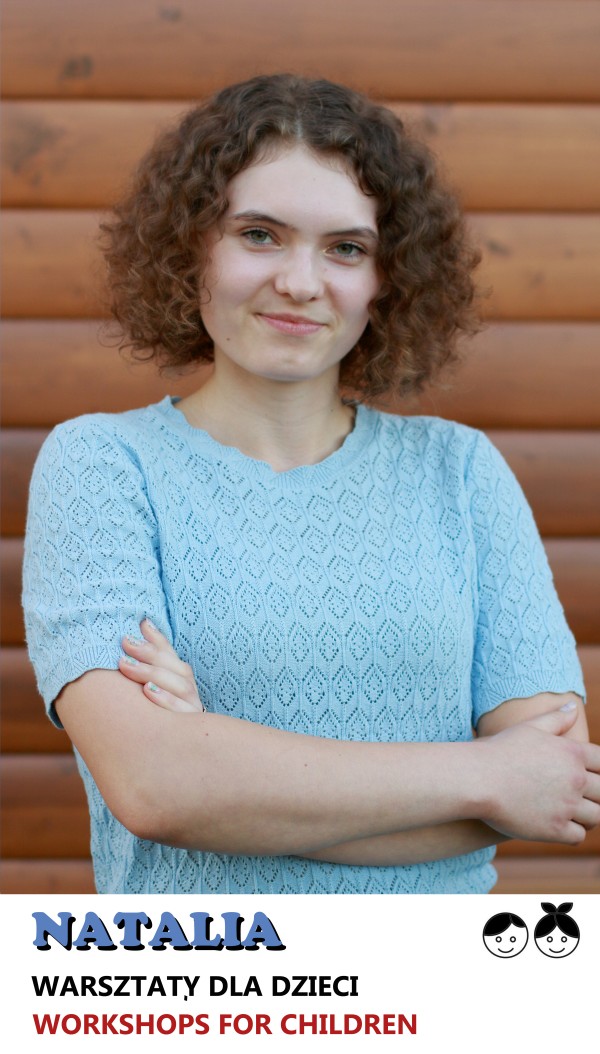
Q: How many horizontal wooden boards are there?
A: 9